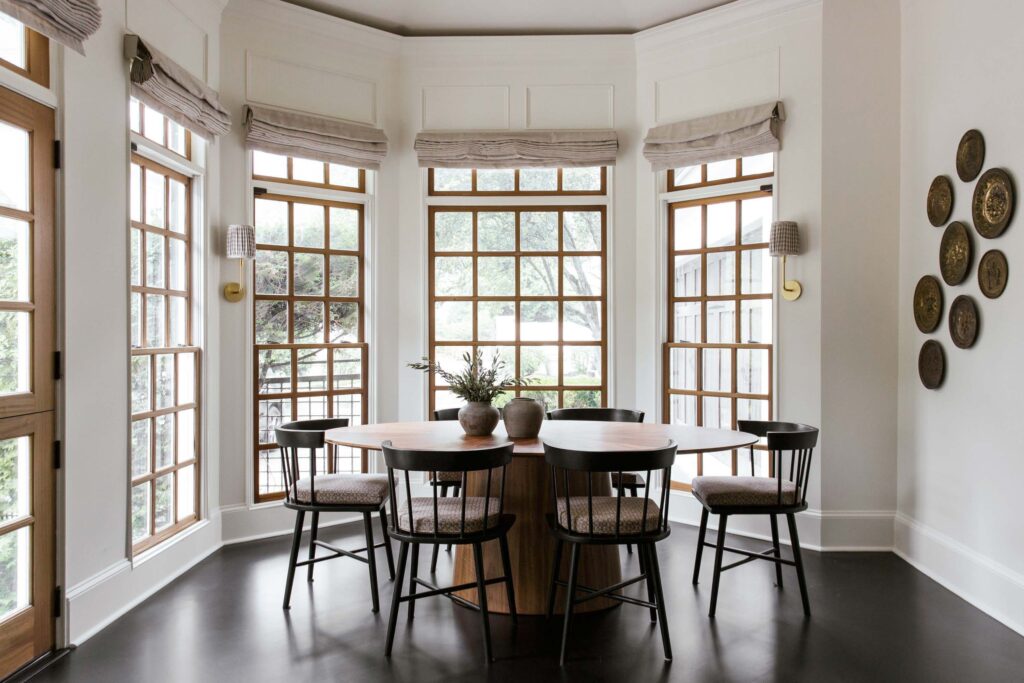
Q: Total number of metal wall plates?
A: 8